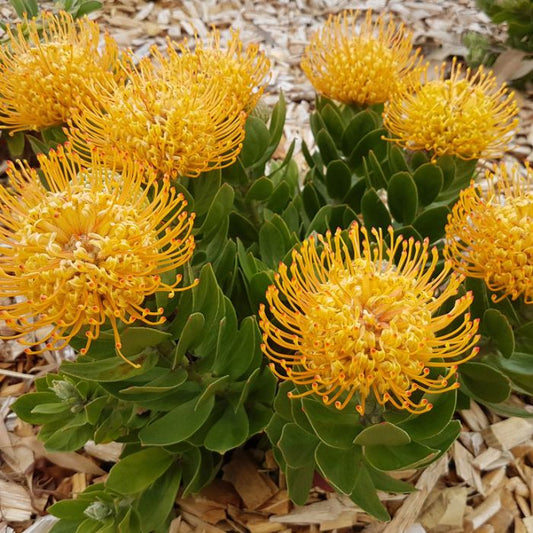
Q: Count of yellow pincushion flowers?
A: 8